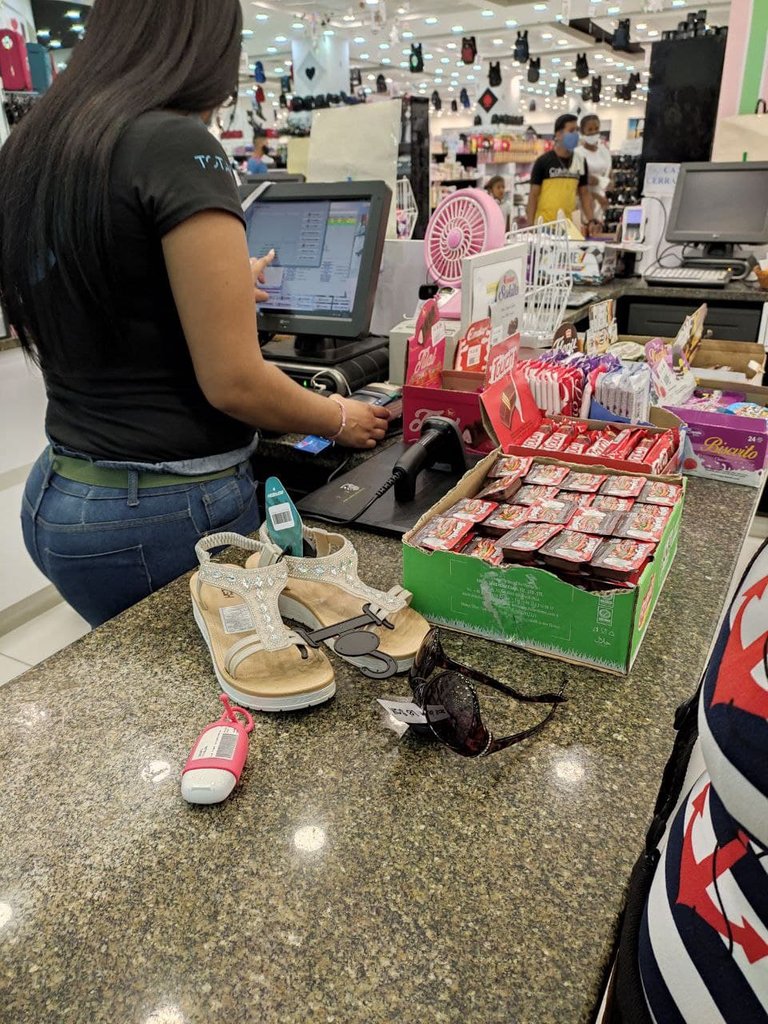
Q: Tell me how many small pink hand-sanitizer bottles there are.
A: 1